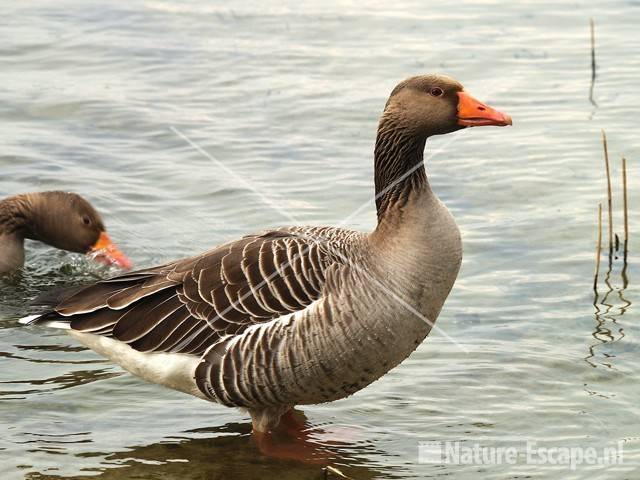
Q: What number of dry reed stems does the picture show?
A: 4